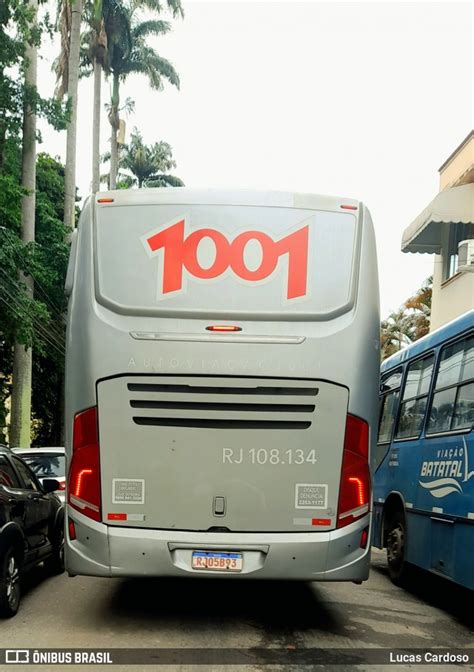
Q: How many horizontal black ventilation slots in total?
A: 3